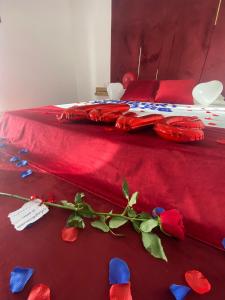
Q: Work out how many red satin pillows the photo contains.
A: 2